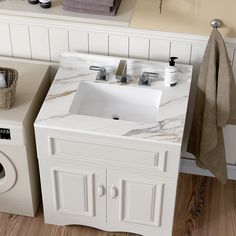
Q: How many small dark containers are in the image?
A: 2